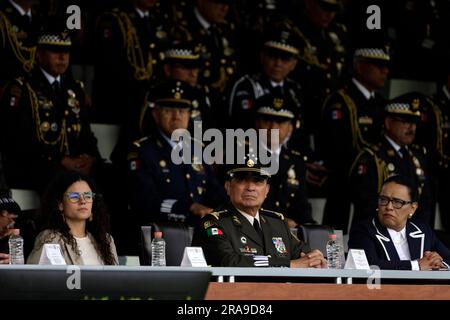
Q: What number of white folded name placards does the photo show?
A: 3